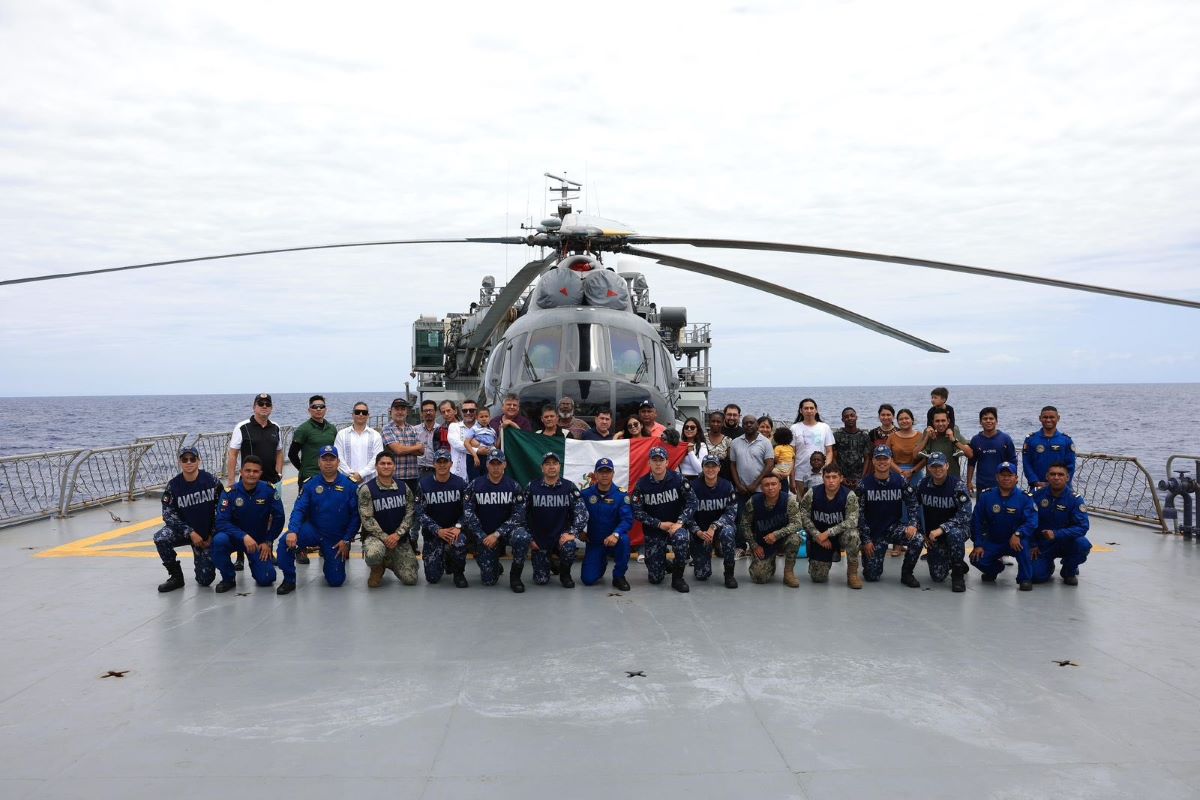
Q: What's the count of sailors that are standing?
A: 1